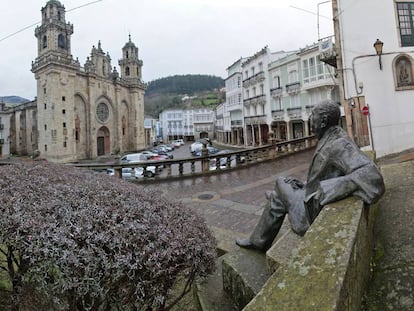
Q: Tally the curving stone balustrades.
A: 1